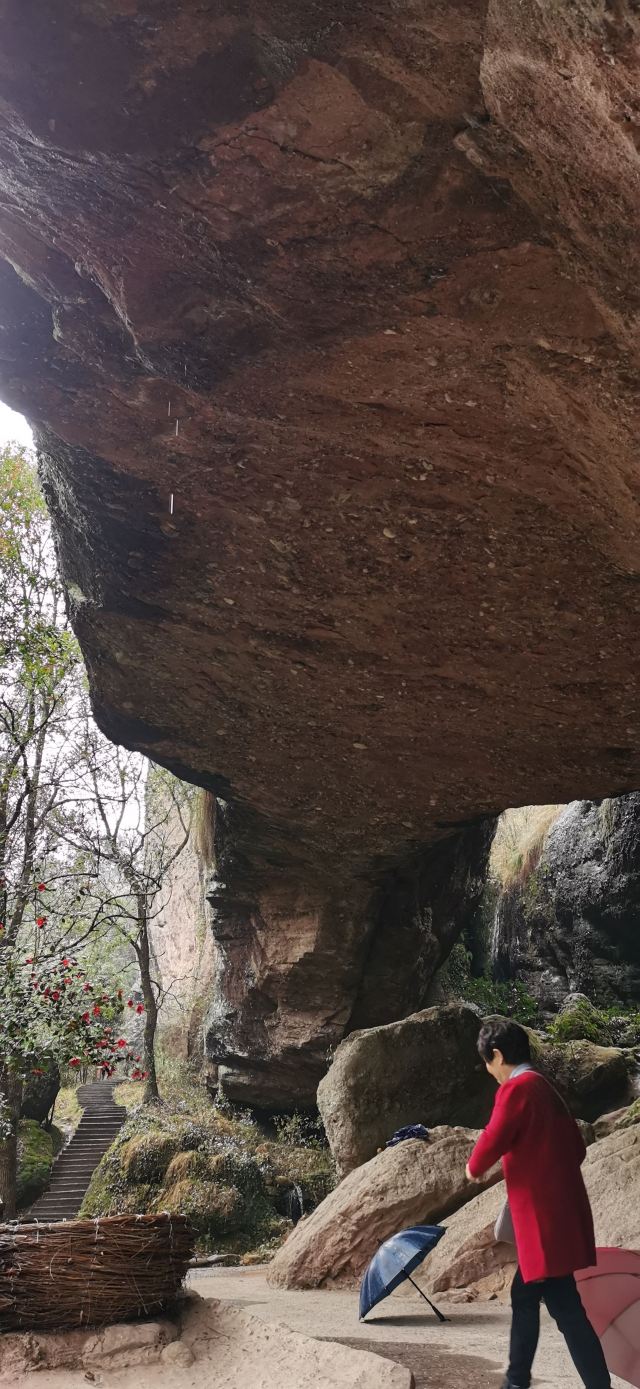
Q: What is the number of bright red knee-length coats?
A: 1